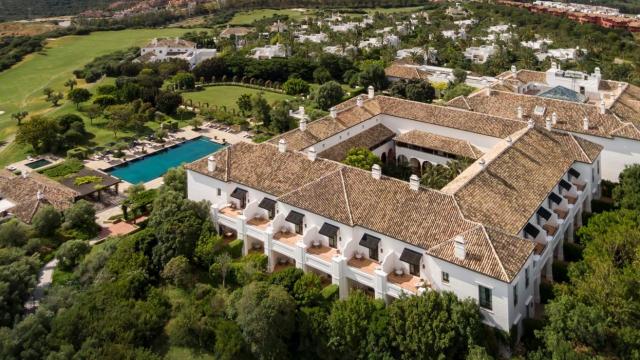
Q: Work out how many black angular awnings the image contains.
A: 11